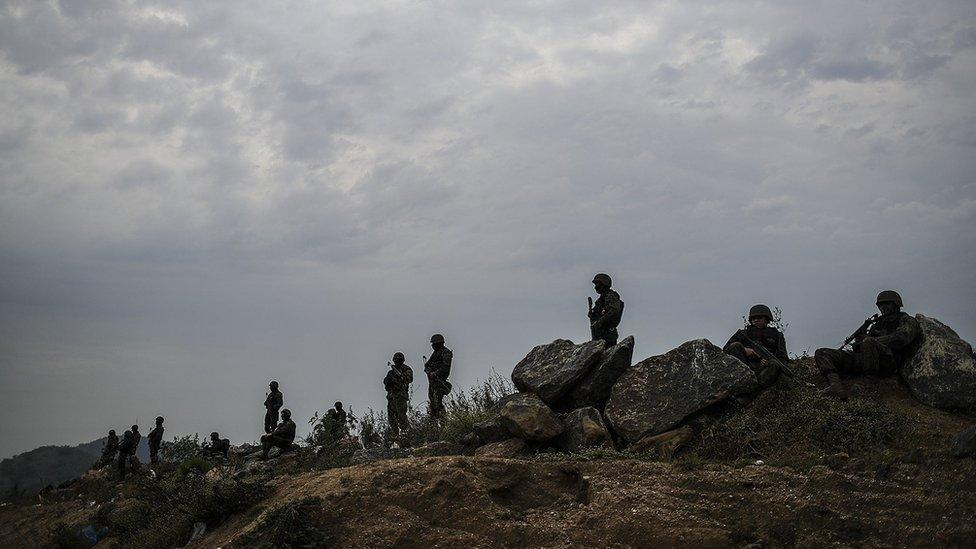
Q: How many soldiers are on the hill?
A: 13